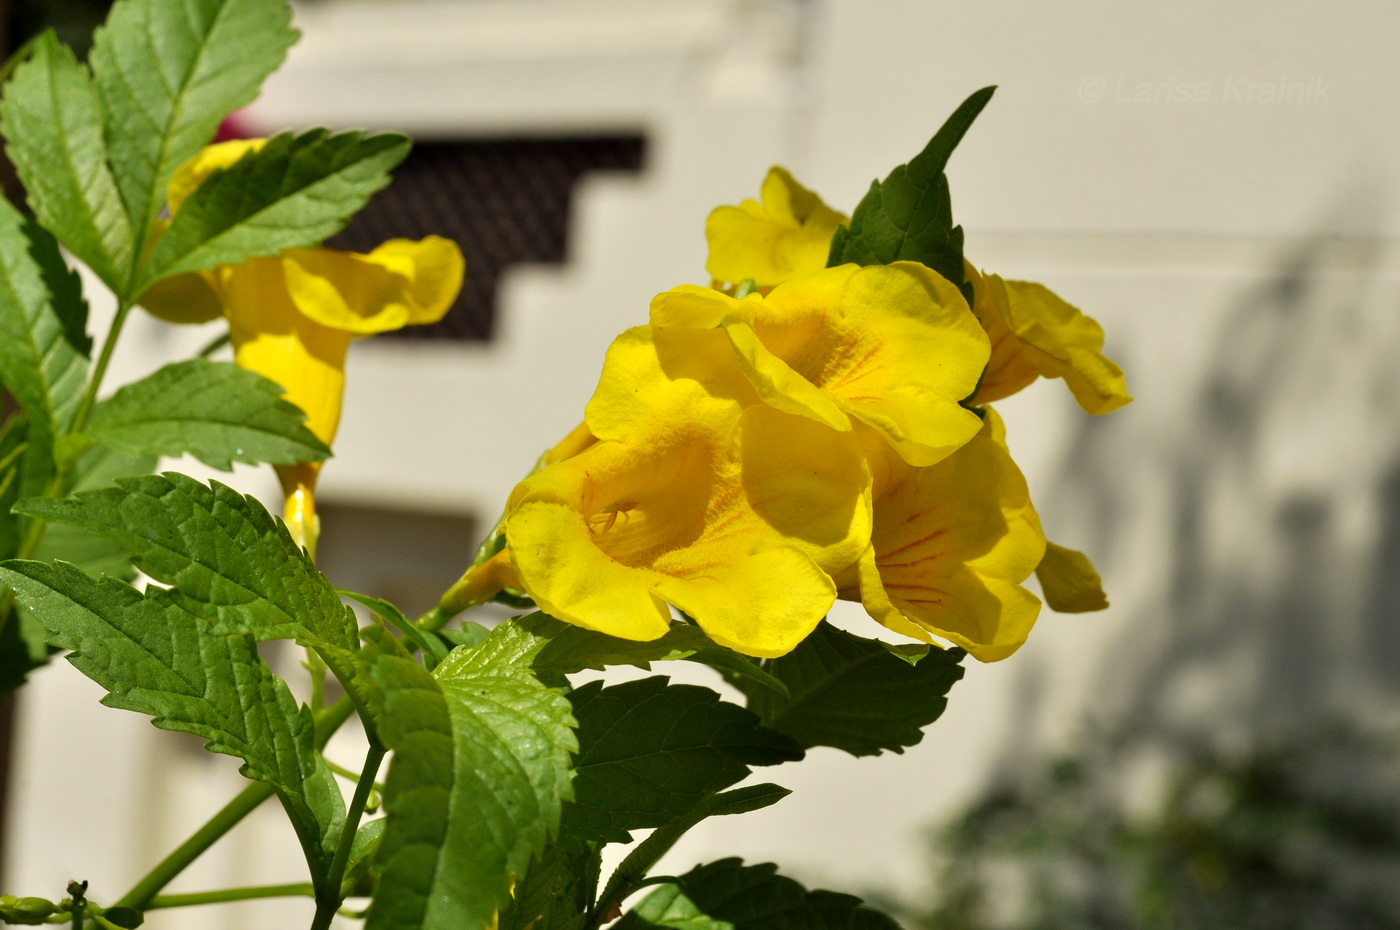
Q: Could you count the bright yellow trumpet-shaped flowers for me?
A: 6